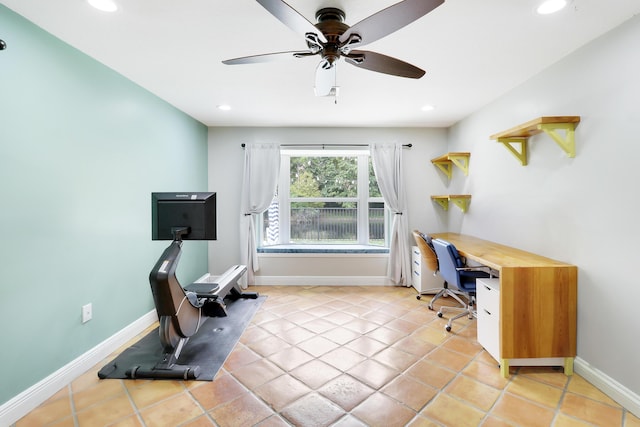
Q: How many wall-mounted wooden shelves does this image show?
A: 3